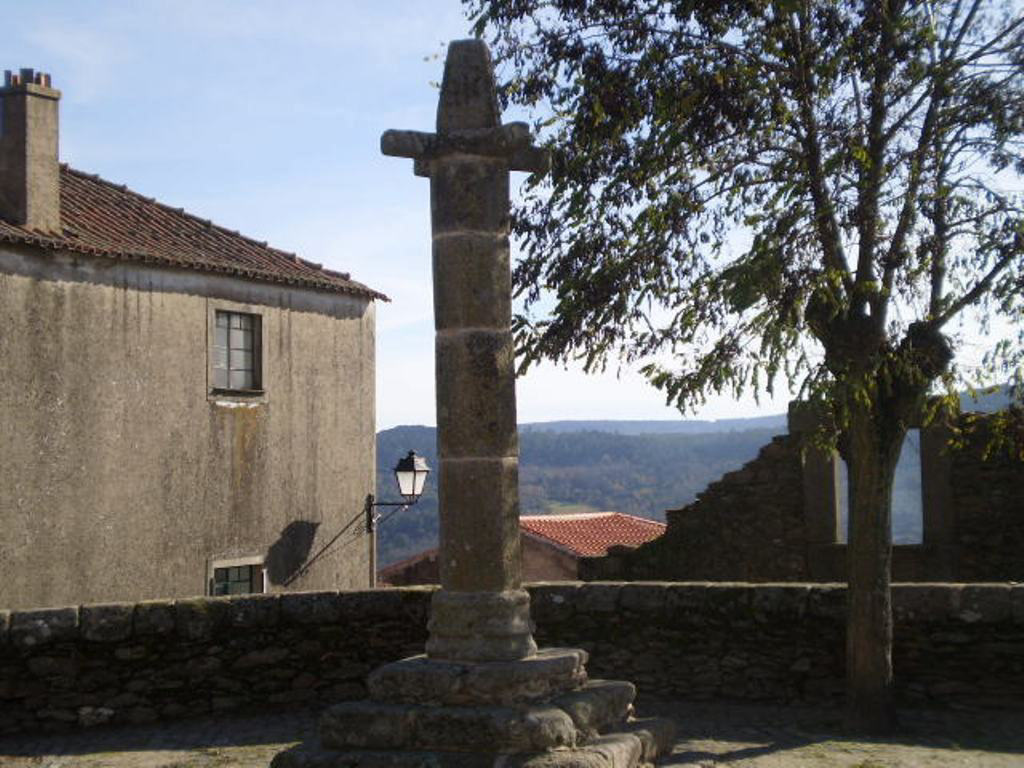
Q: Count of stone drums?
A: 4